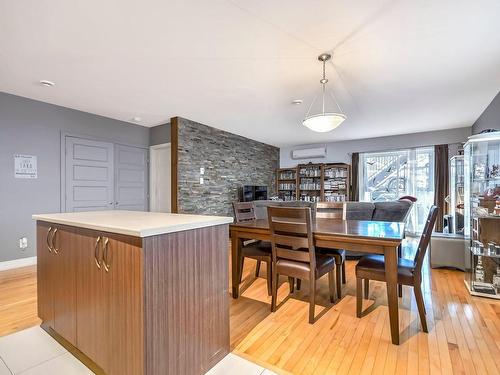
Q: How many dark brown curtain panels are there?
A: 2